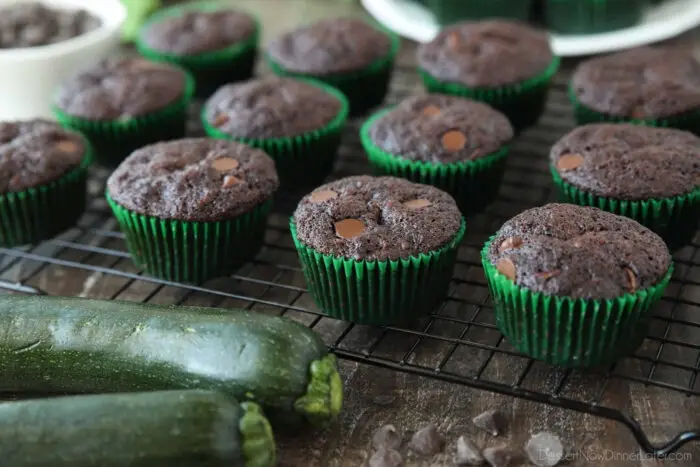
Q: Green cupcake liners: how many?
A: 14